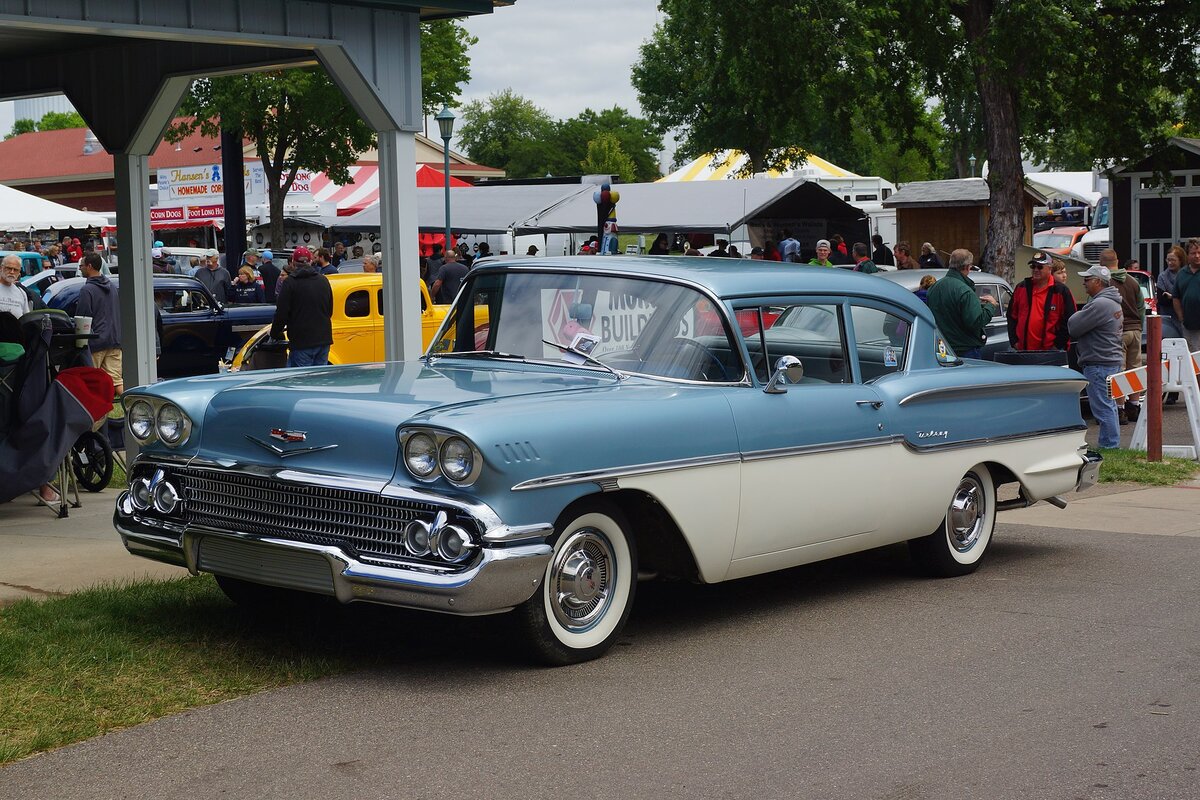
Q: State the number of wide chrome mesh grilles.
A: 1